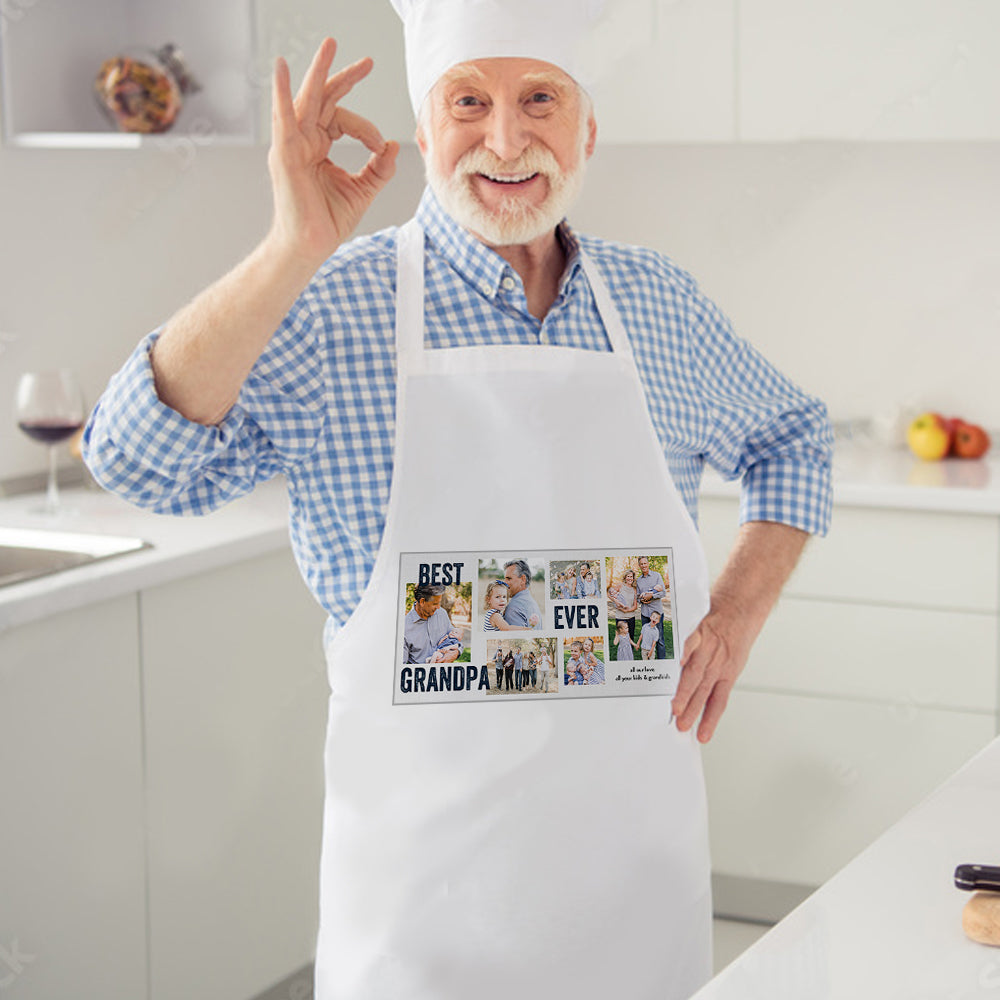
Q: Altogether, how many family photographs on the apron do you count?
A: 6